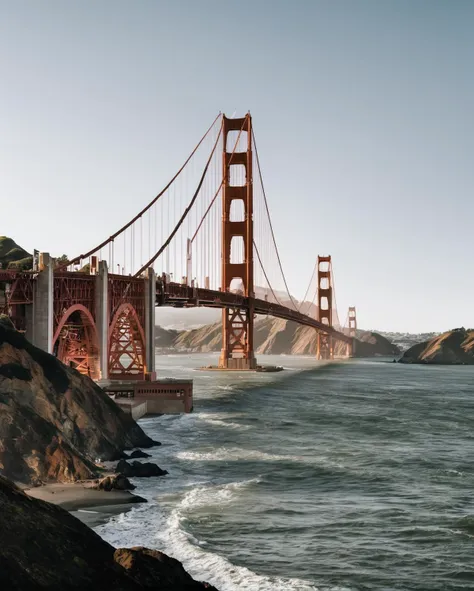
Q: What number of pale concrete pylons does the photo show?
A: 3